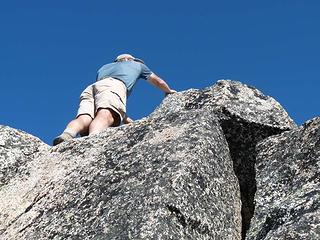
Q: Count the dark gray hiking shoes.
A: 1